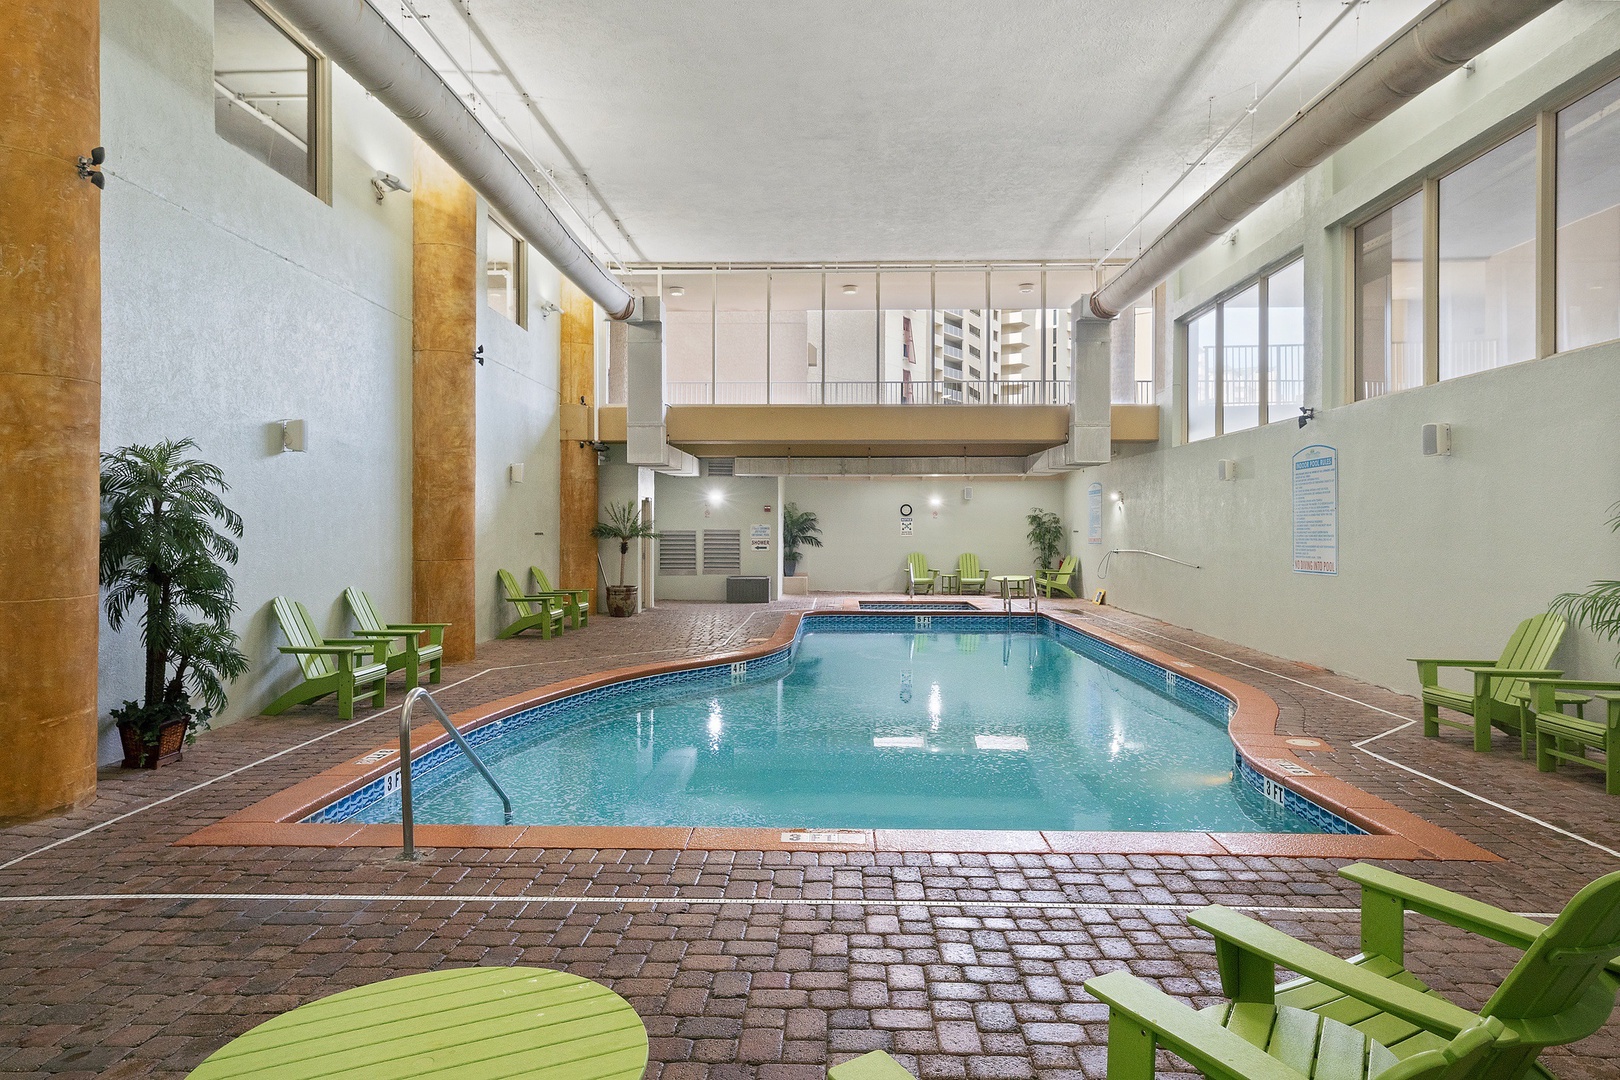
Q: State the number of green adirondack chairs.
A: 11